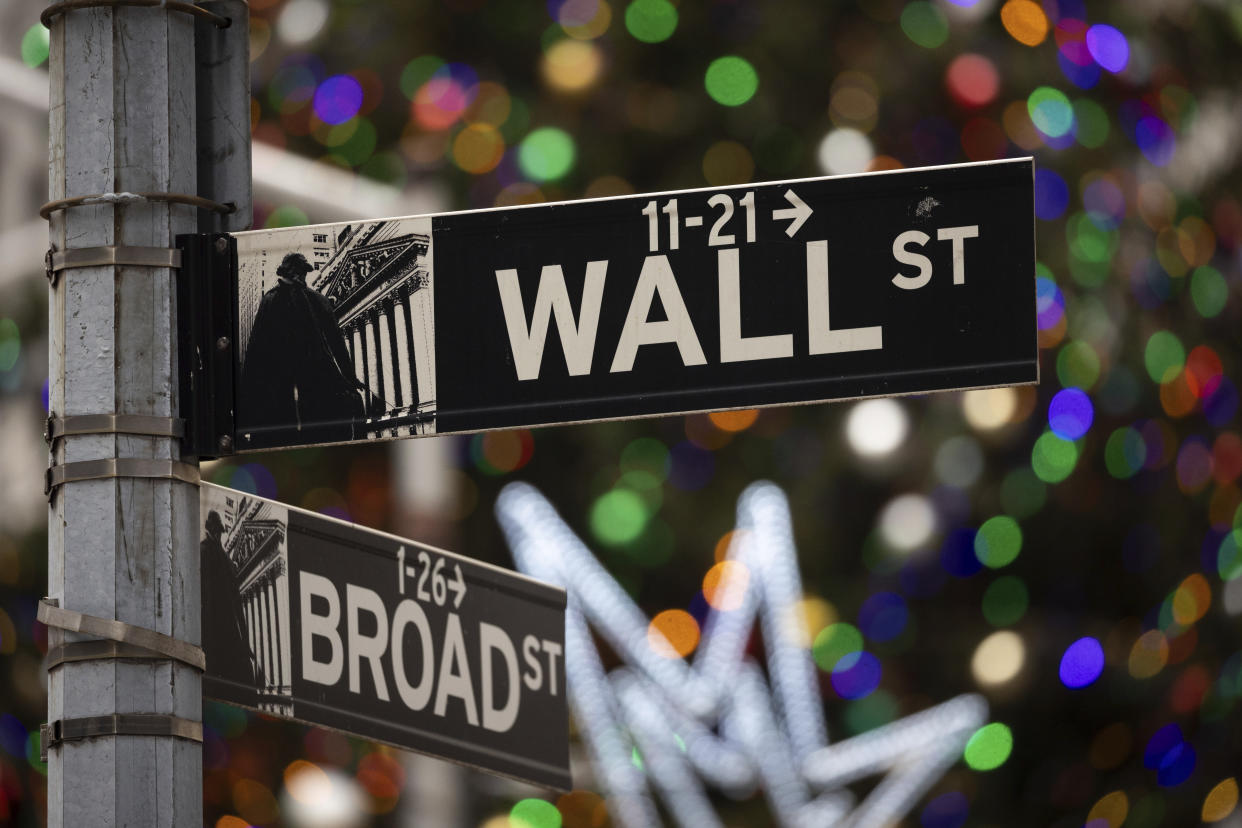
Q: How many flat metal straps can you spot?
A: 6